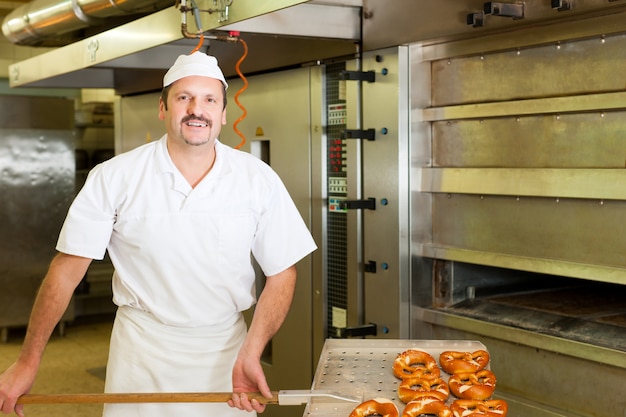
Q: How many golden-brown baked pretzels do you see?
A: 7